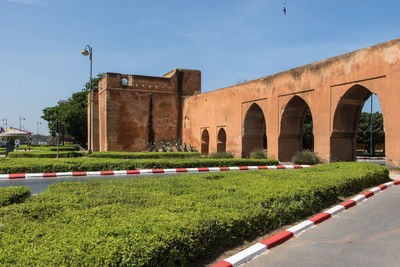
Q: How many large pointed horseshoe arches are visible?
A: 3